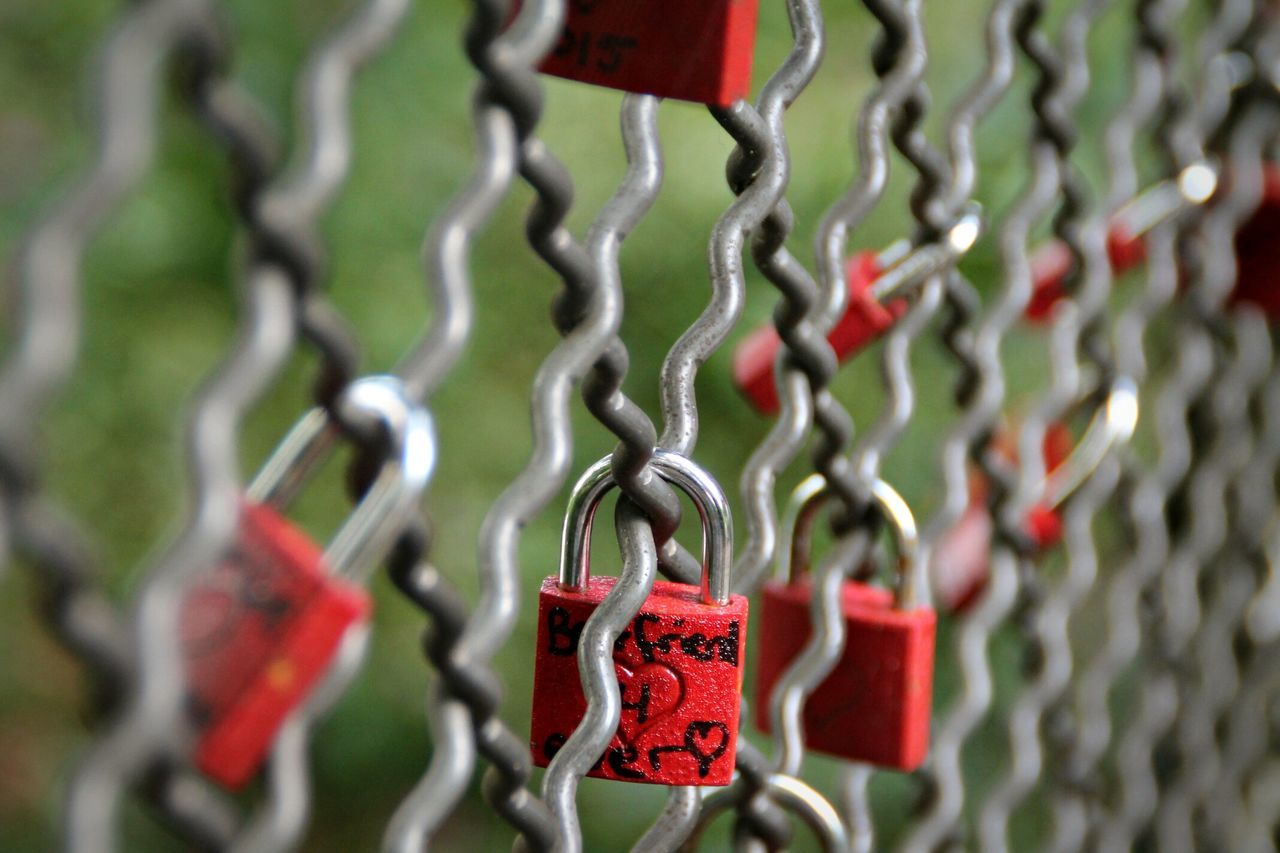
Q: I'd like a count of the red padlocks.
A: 8